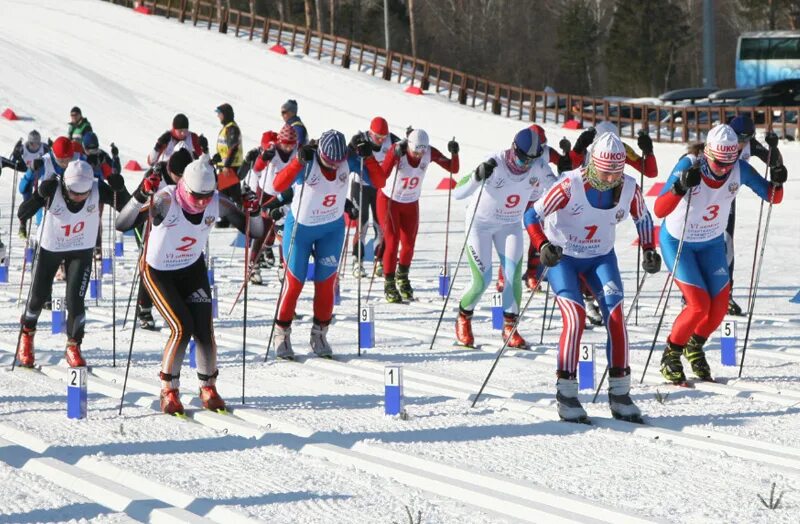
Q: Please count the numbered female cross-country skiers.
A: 7